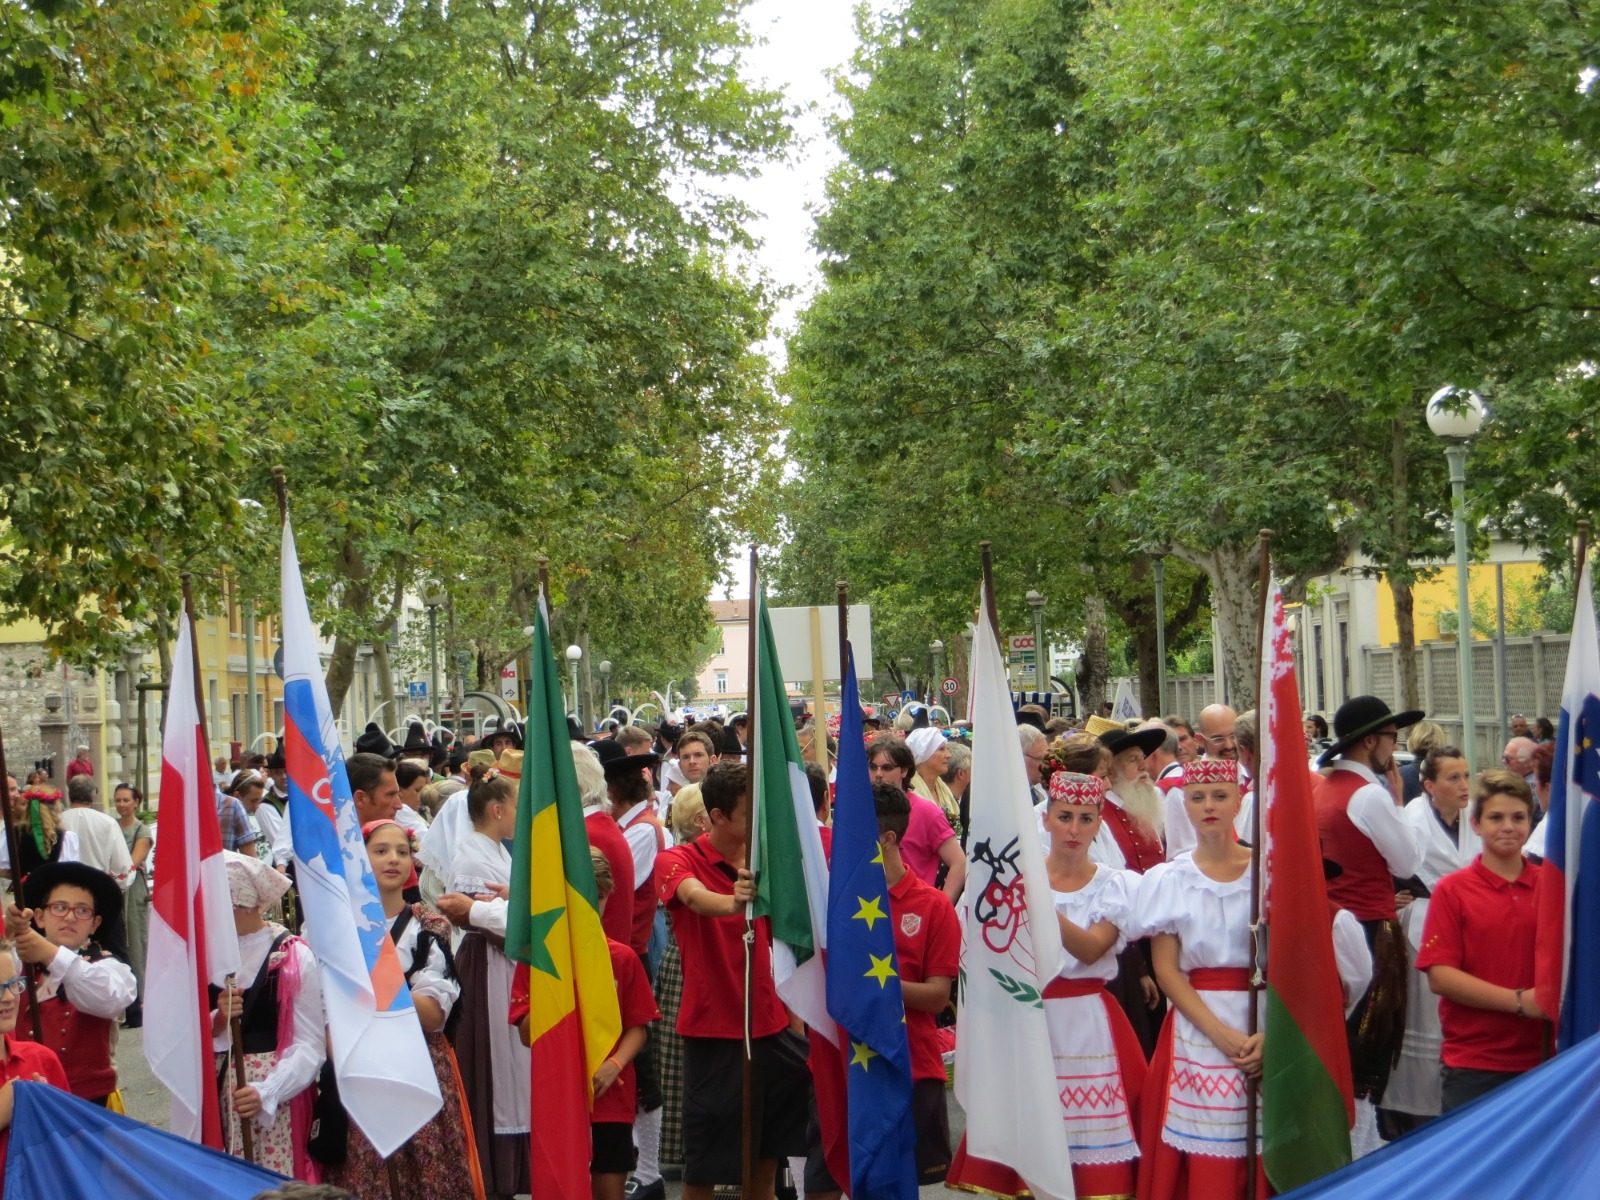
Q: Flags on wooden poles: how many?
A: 8